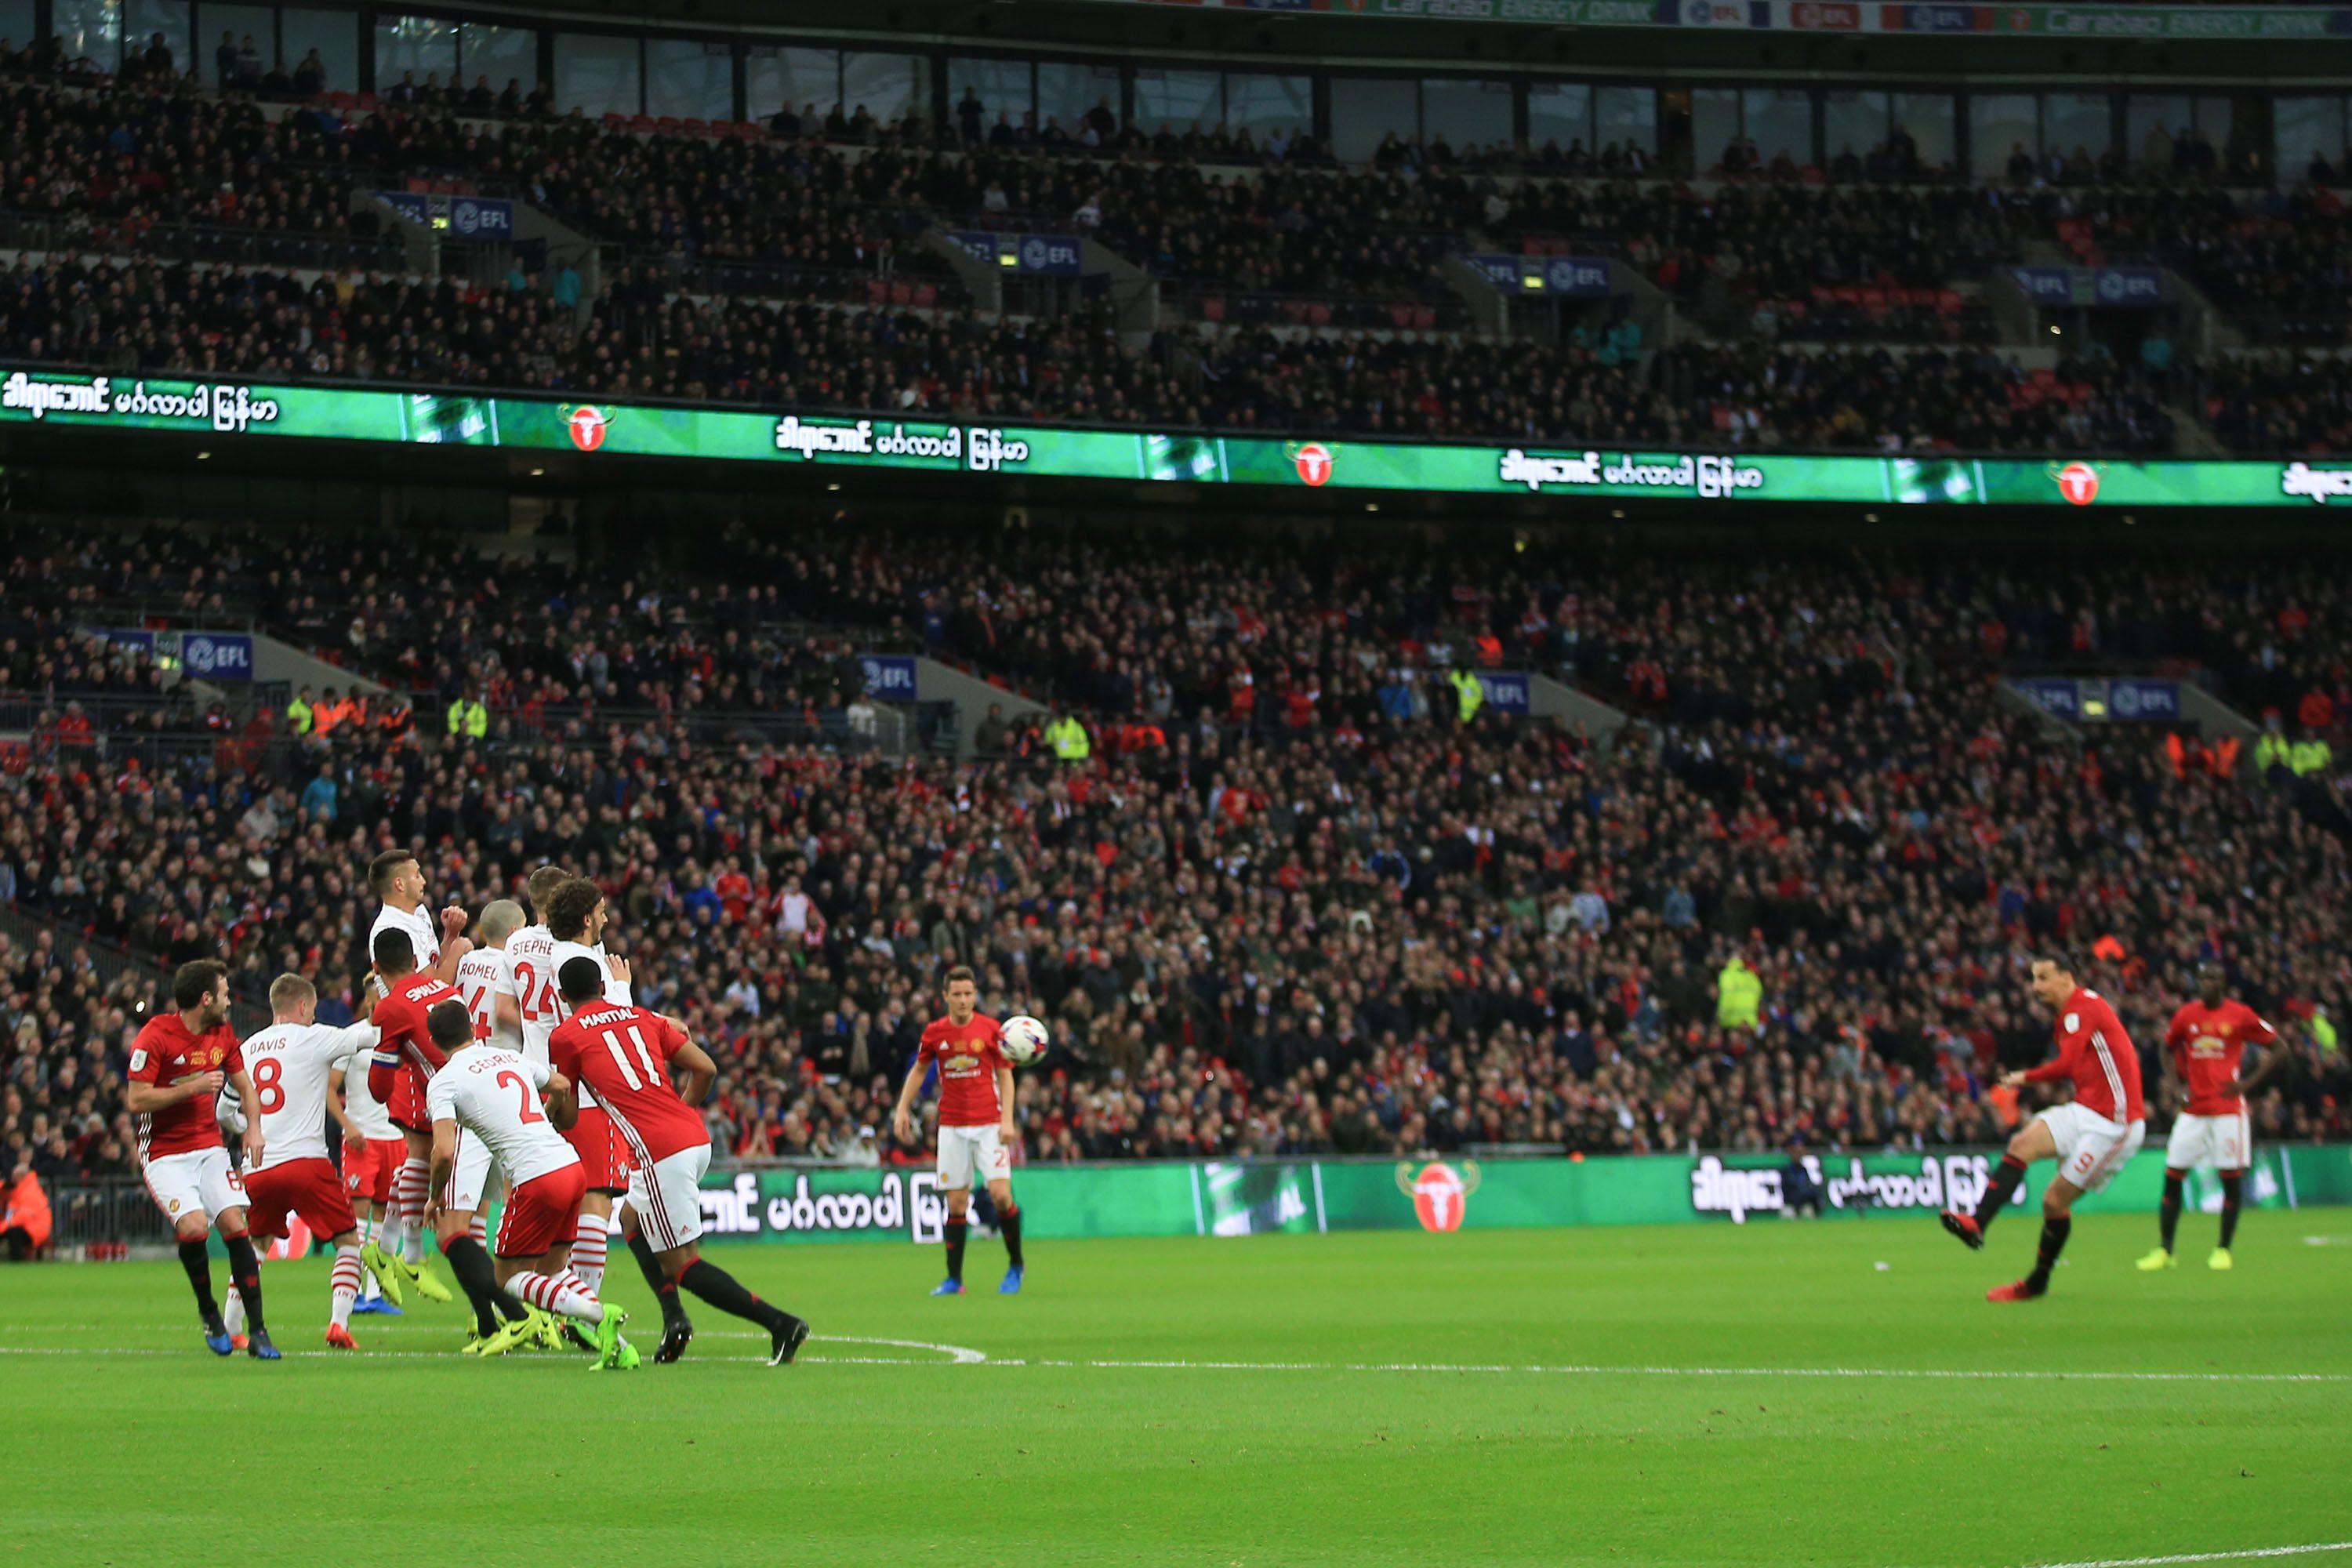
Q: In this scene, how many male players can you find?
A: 13